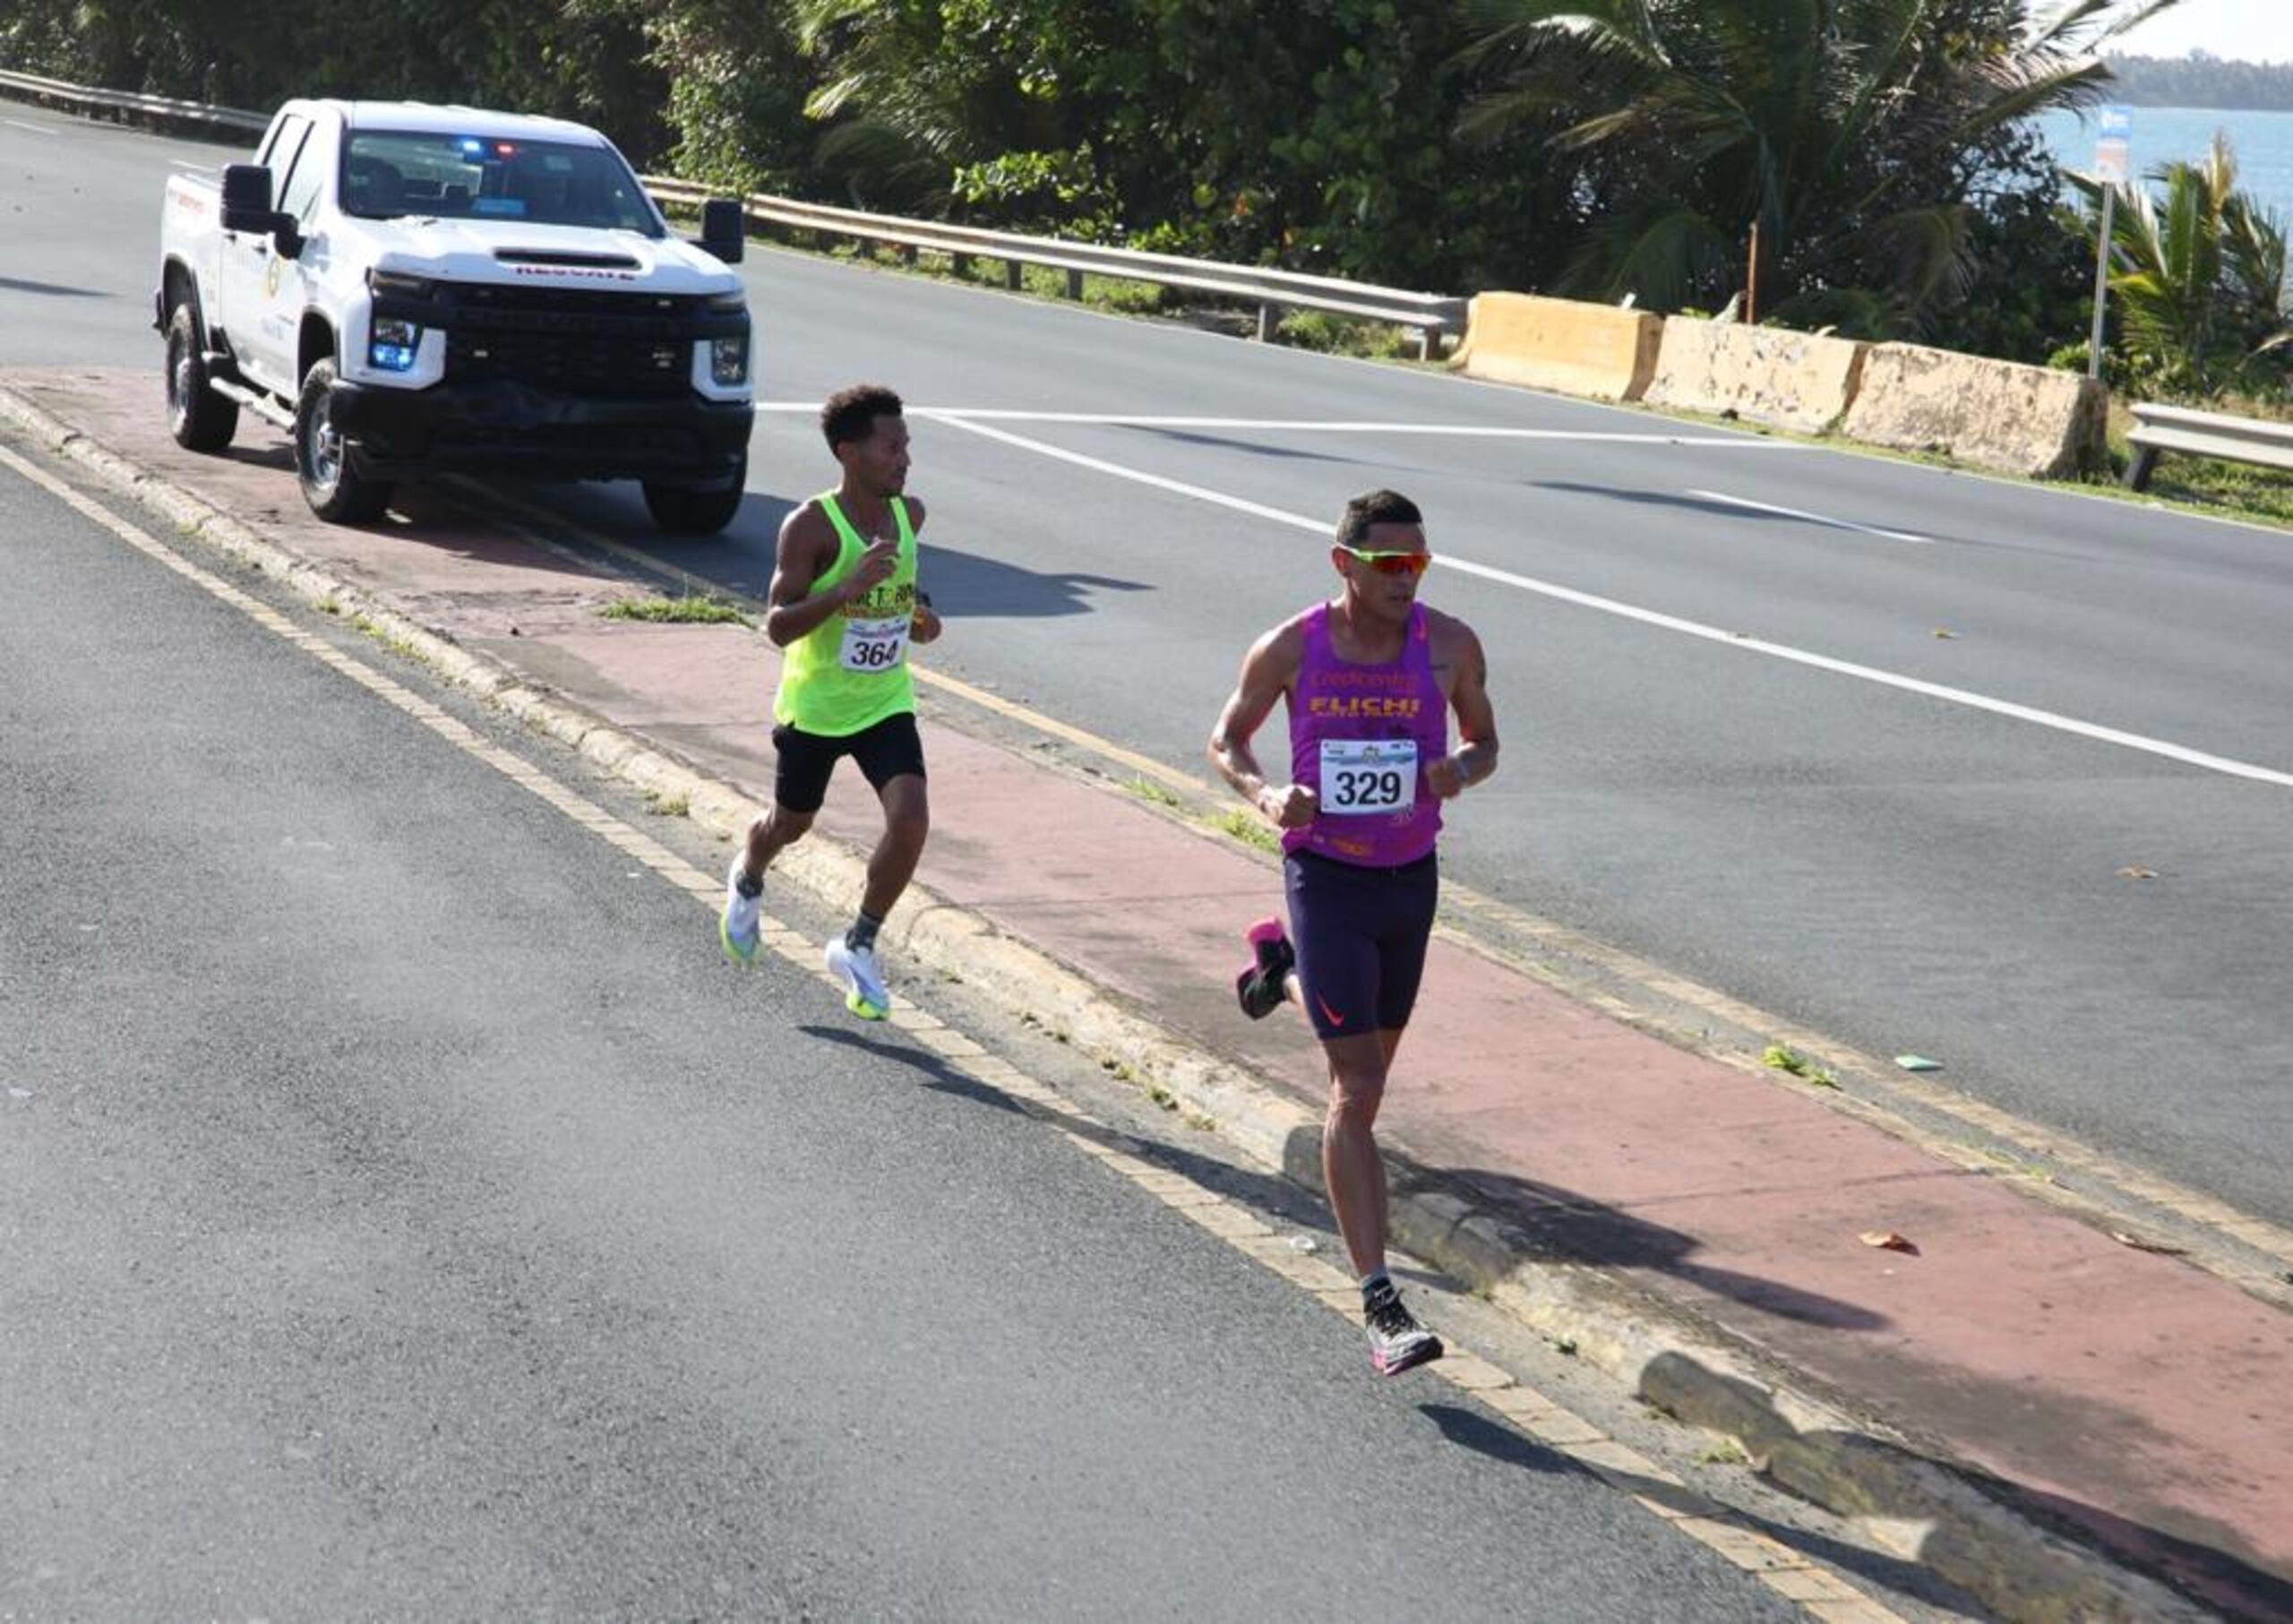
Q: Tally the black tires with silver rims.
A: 2